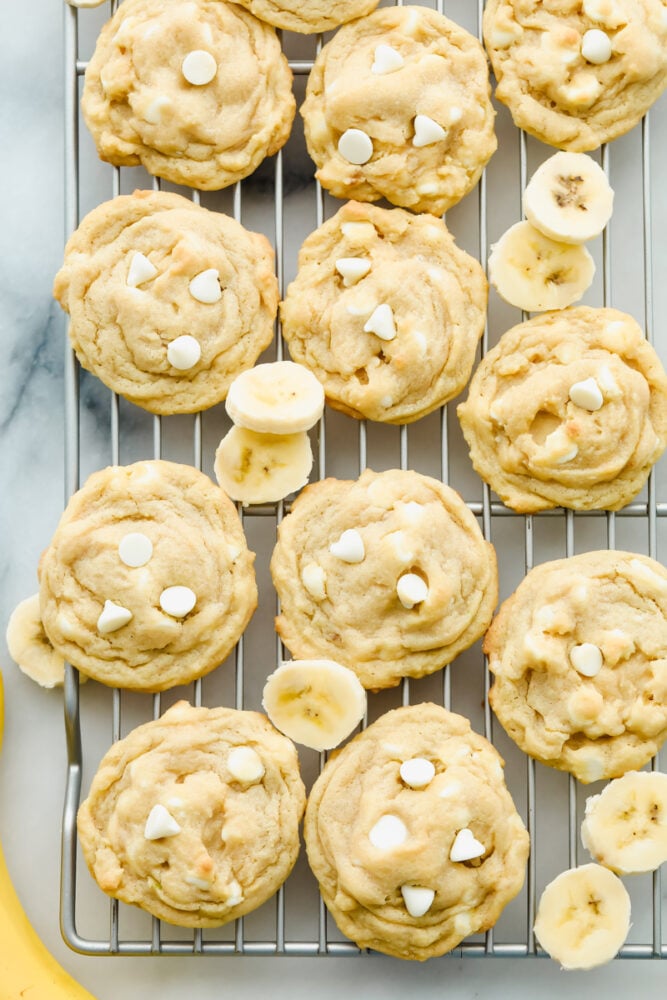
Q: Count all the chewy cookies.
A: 12